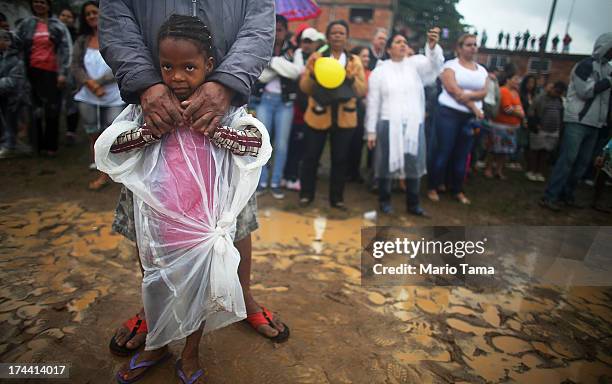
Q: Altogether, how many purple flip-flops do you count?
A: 2